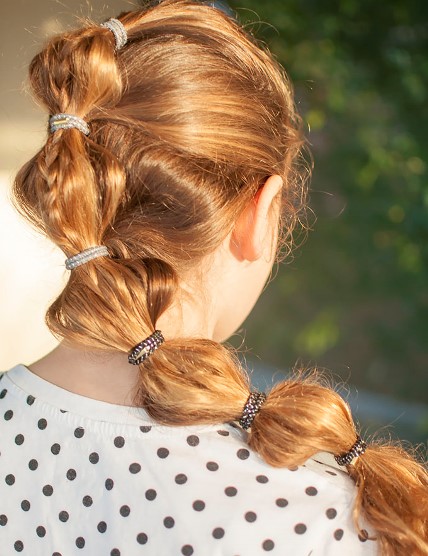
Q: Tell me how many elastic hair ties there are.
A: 6